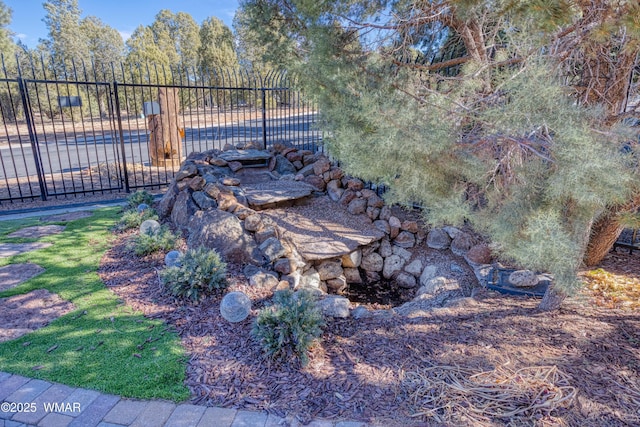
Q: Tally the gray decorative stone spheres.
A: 4